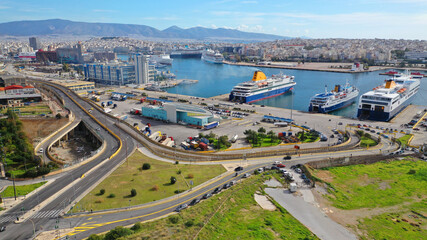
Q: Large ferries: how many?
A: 3